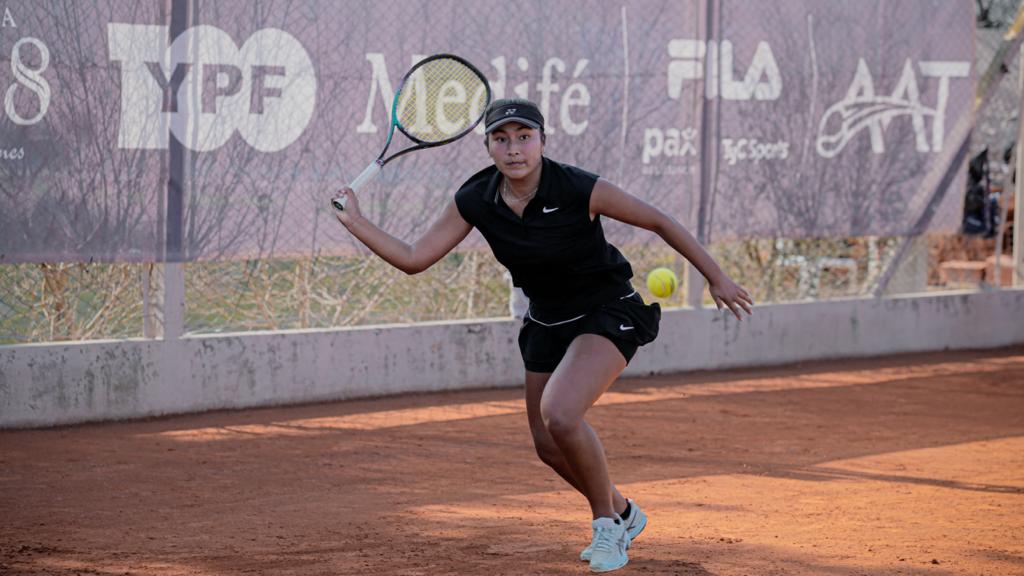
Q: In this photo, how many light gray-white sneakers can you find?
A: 2